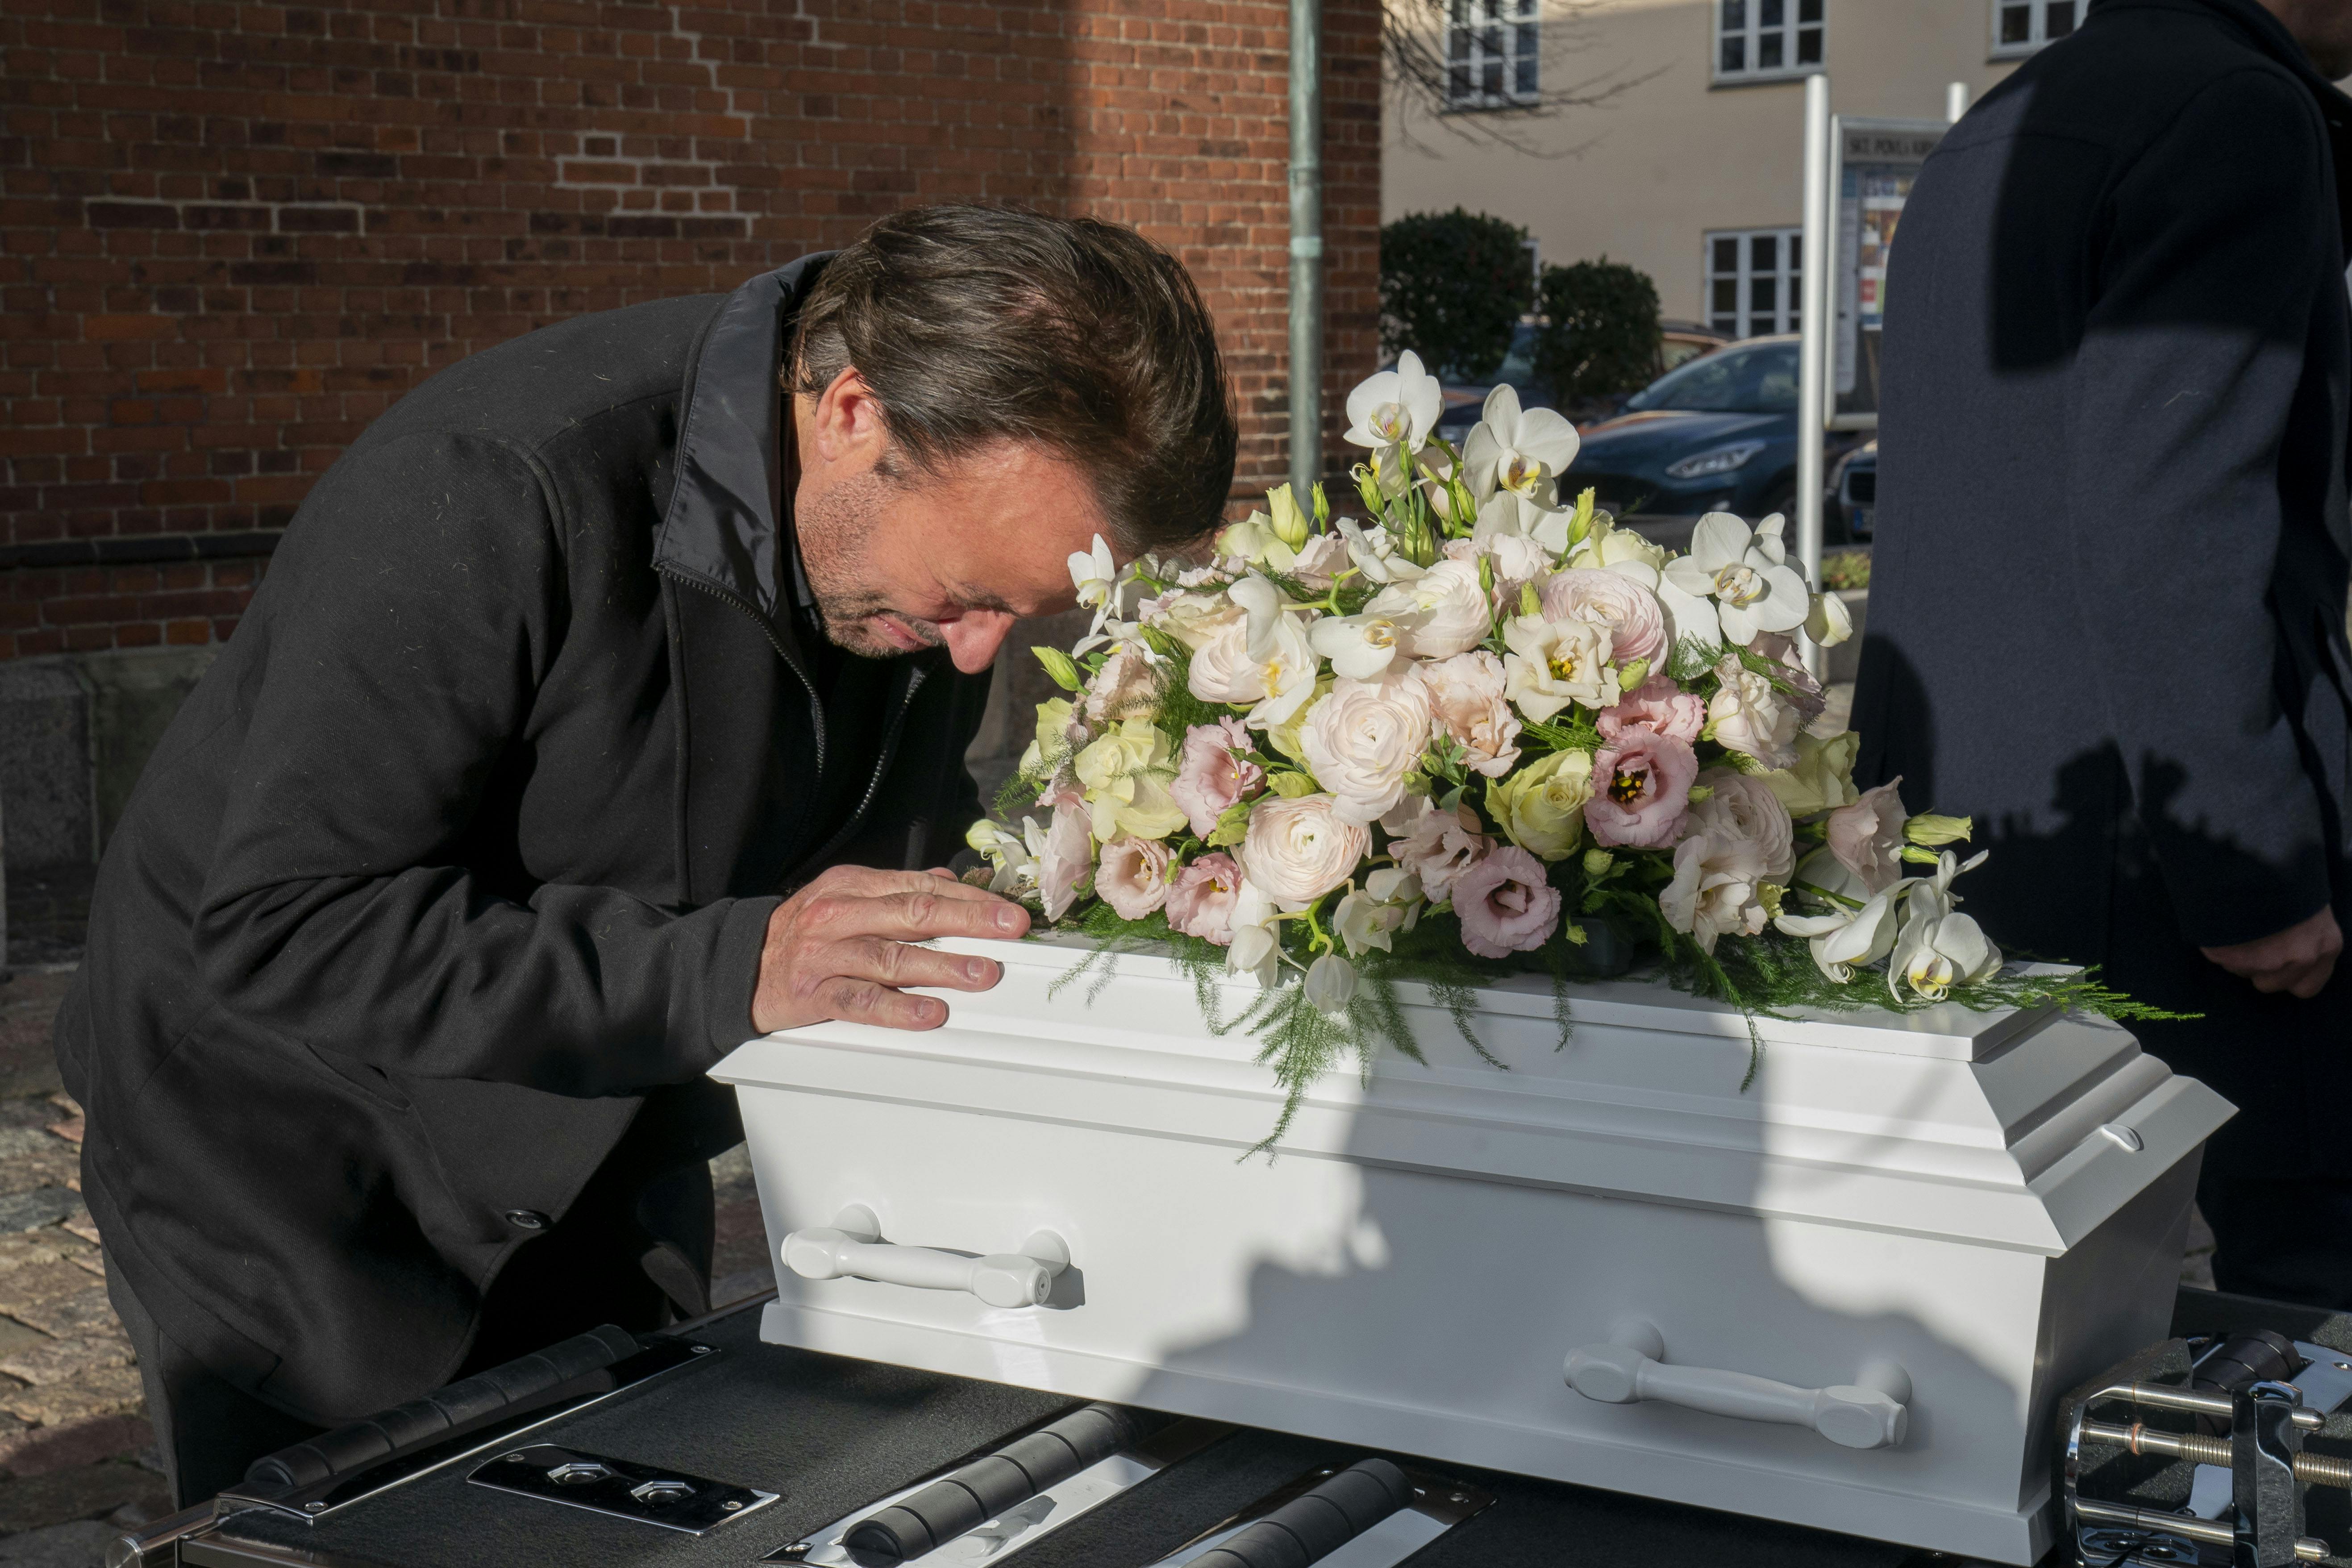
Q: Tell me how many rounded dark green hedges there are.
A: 2